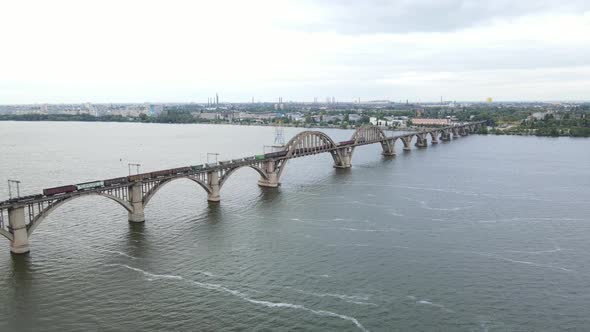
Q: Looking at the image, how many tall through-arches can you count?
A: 2